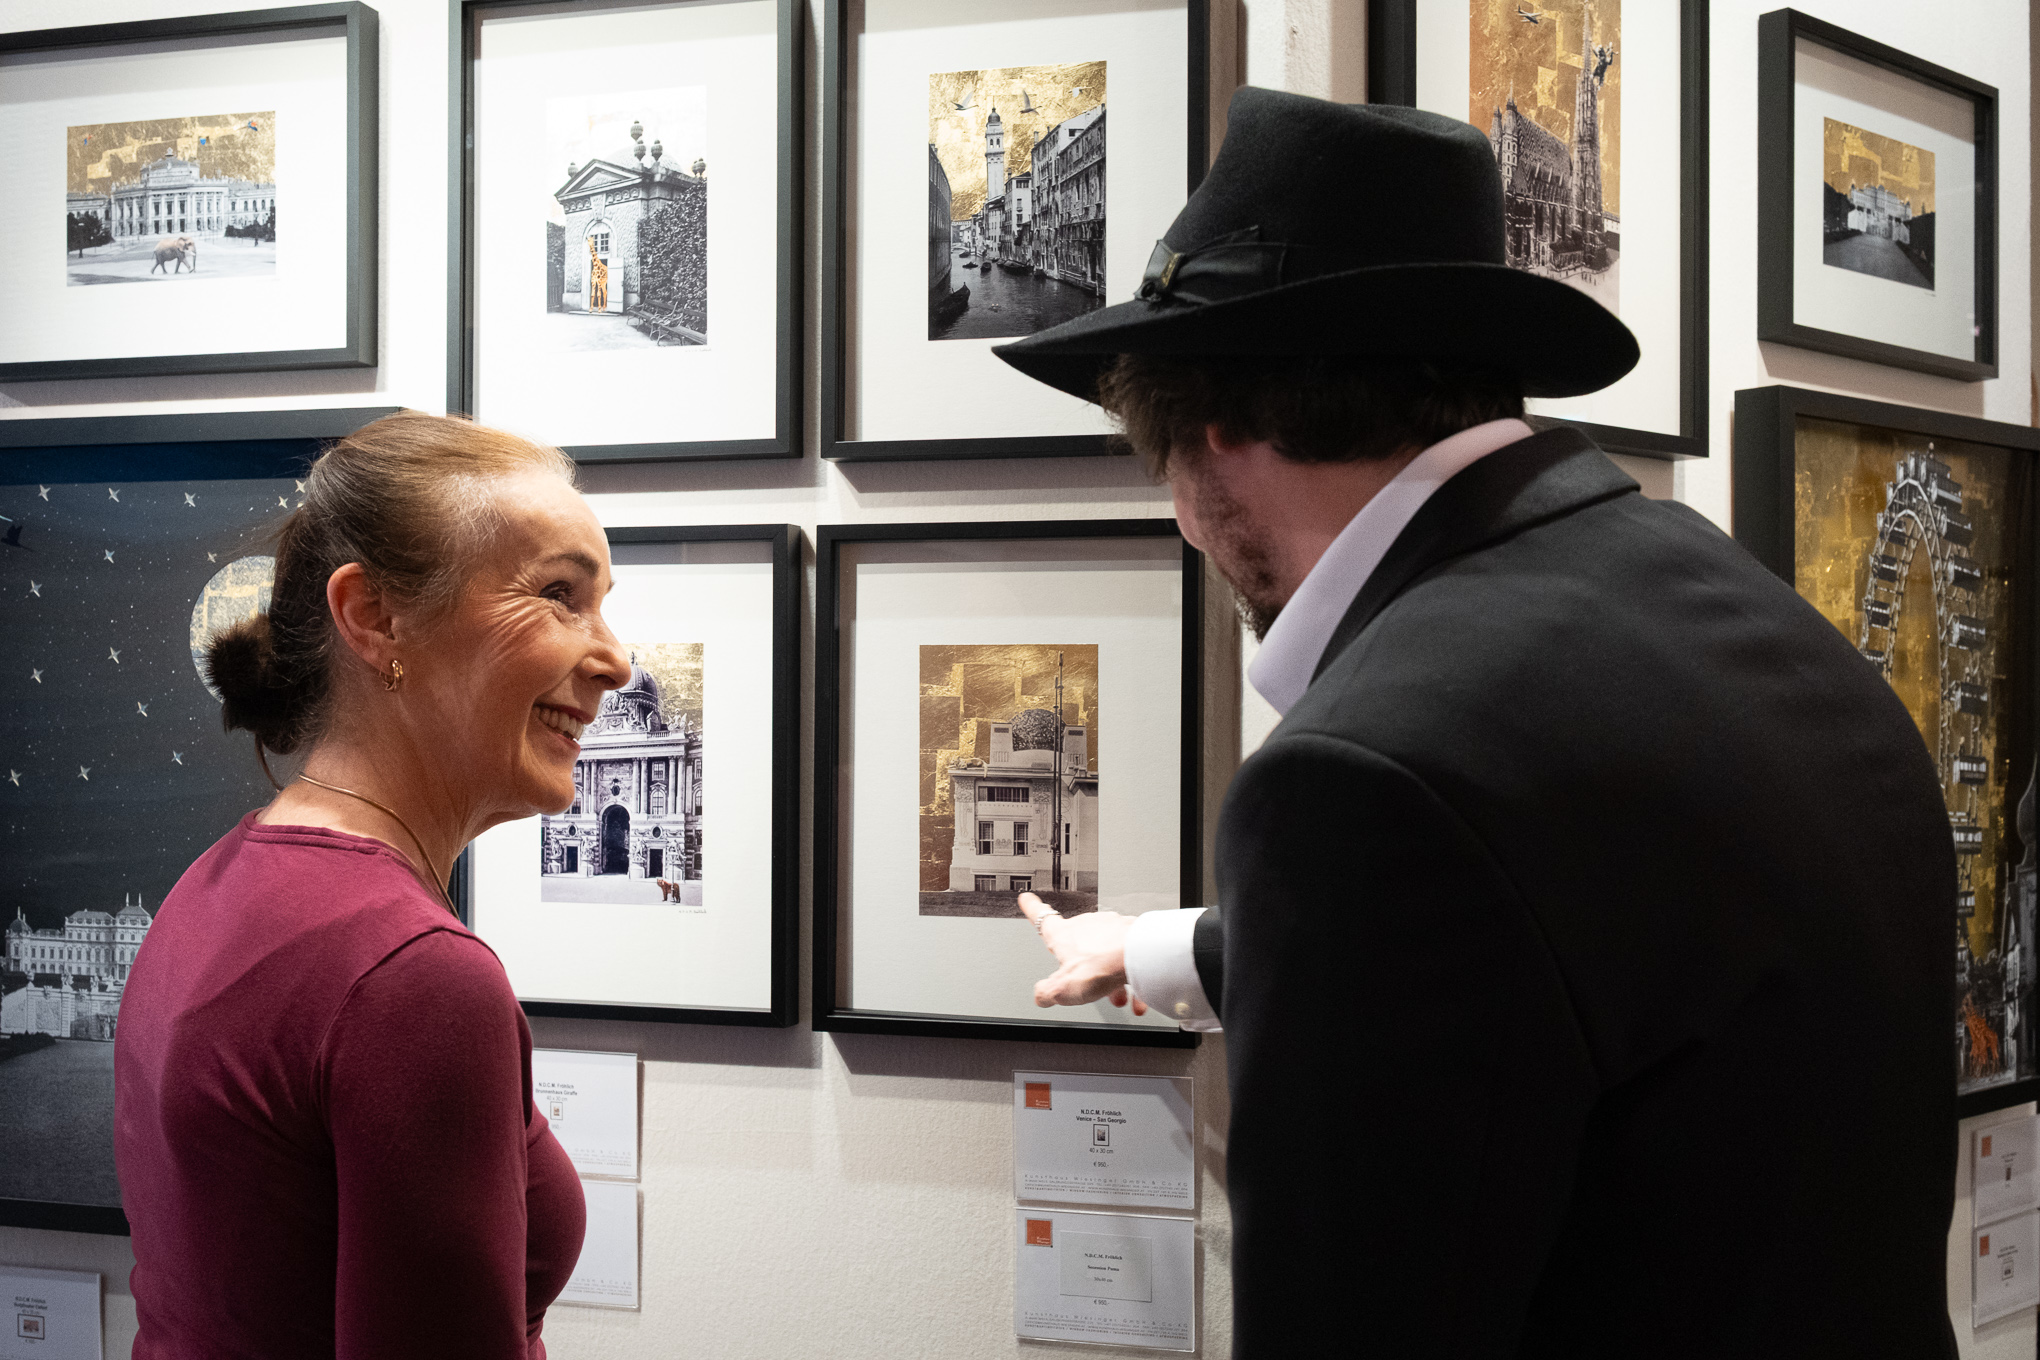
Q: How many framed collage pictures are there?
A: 9